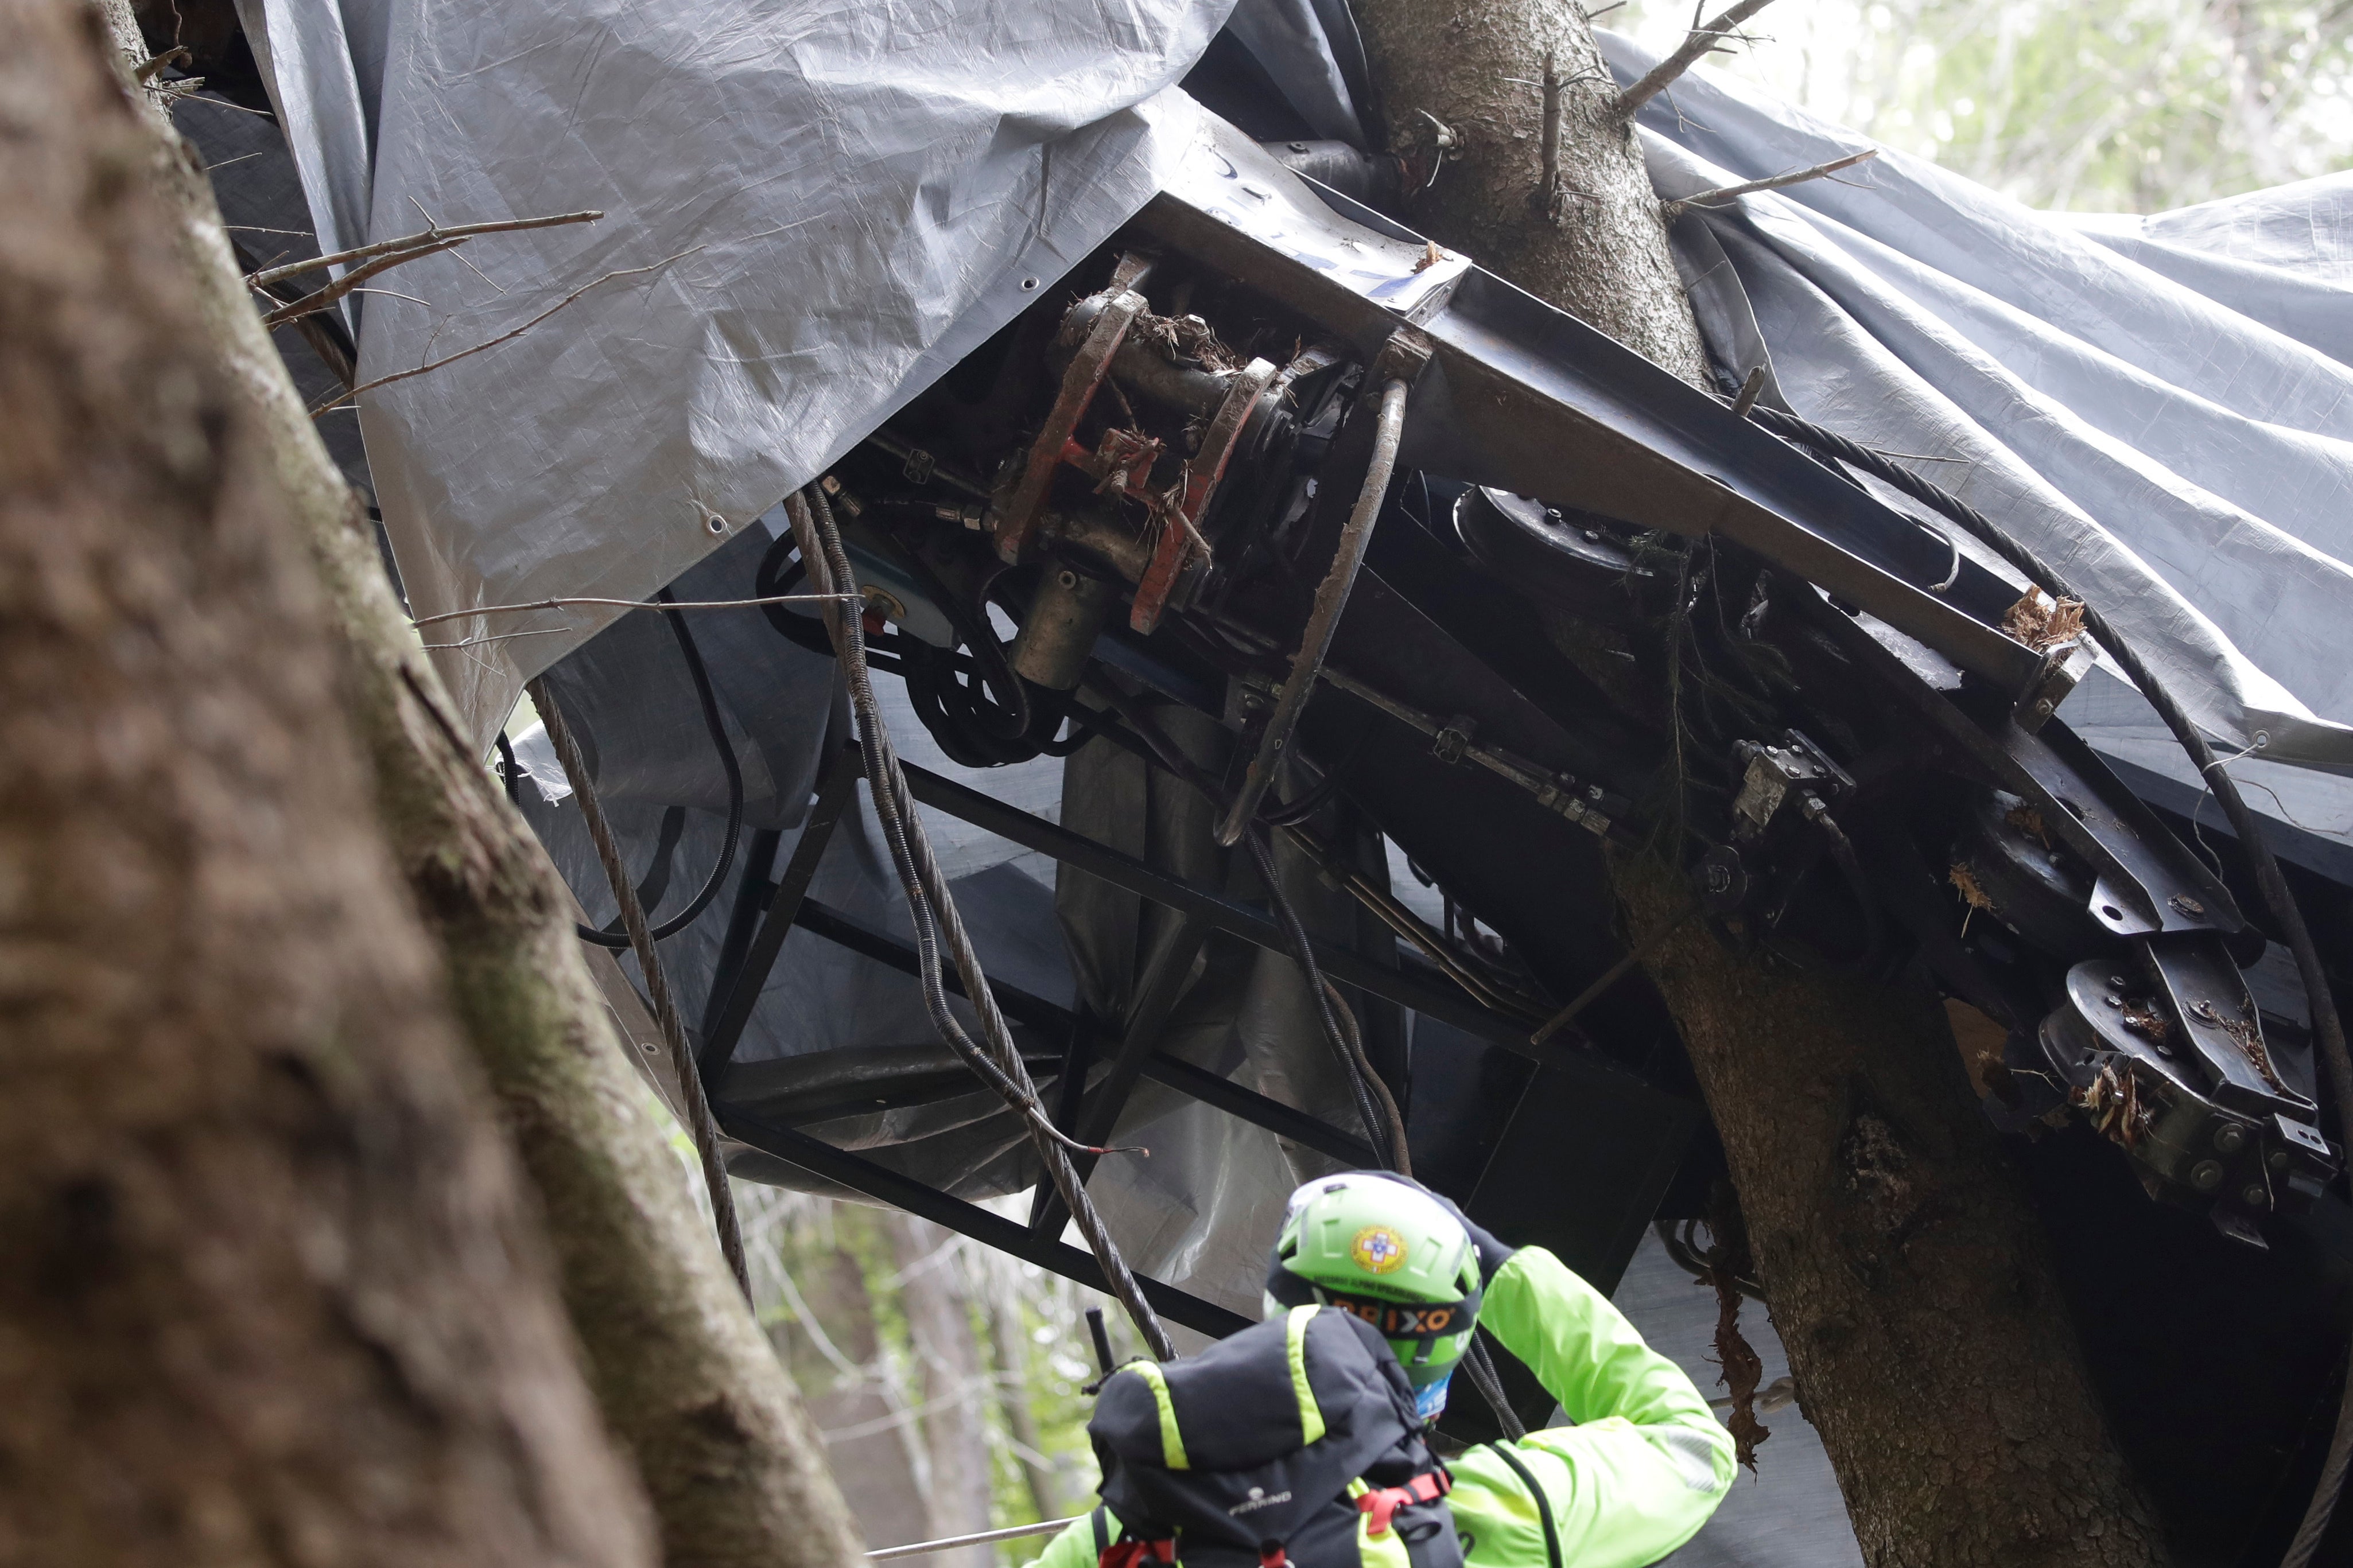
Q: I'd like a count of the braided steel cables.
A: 3